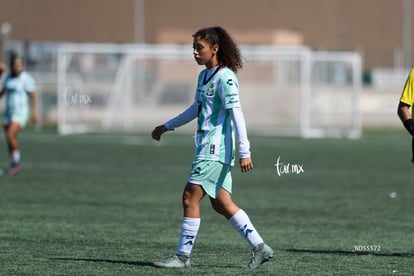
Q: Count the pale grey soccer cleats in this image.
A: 2